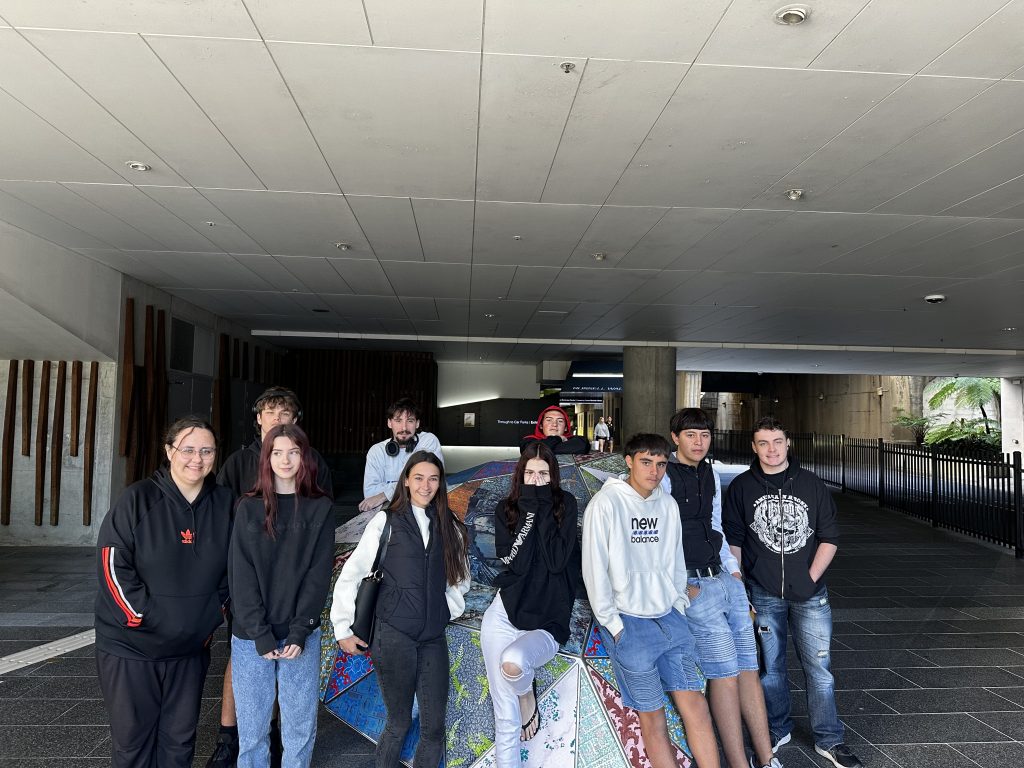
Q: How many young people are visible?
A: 10